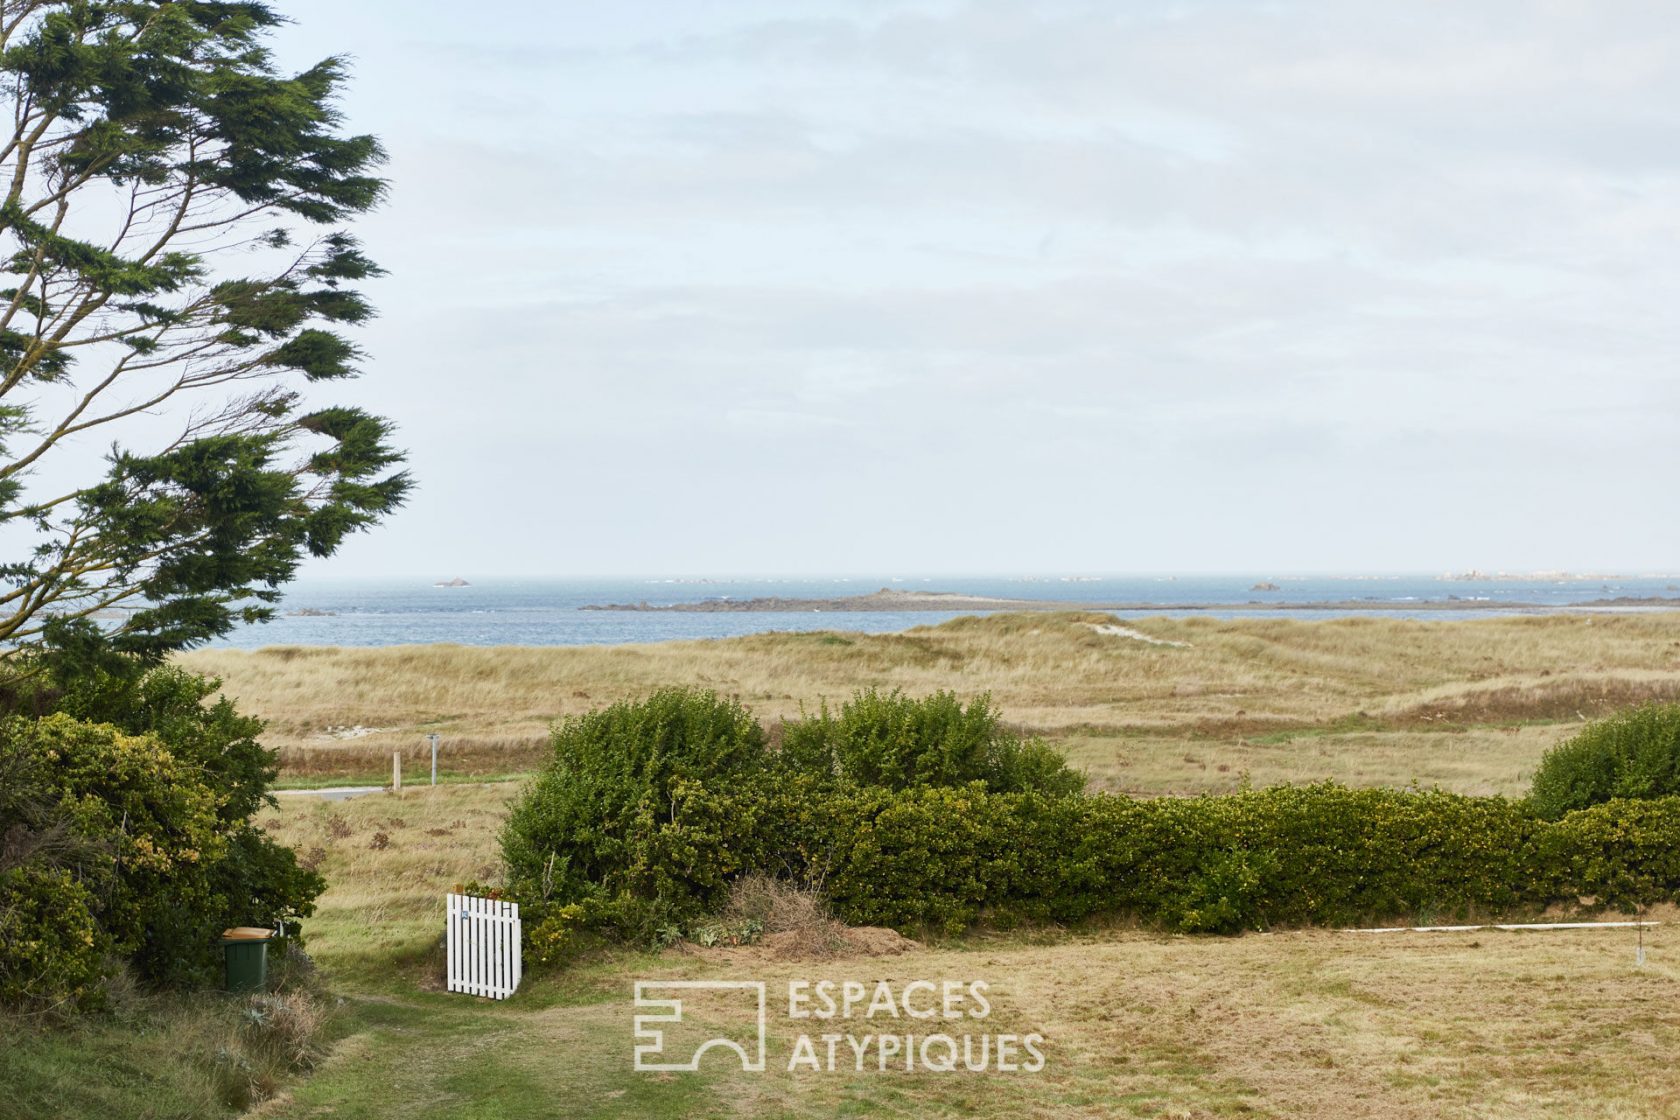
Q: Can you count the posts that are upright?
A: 2